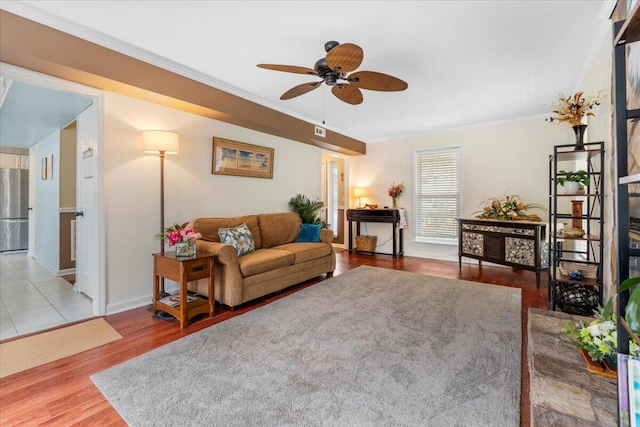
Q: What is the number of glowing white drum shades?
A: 2